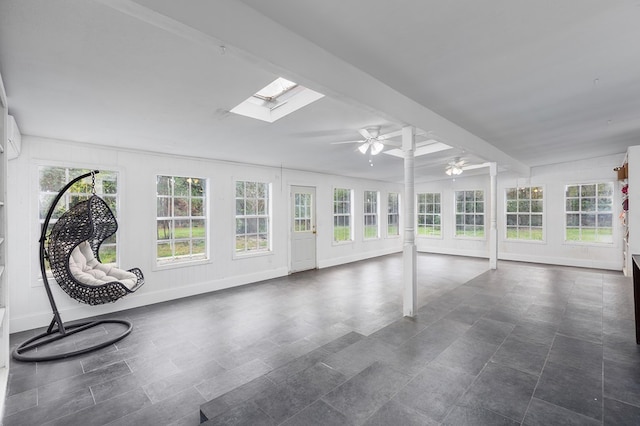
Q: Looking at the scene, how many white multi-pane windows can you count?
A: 10